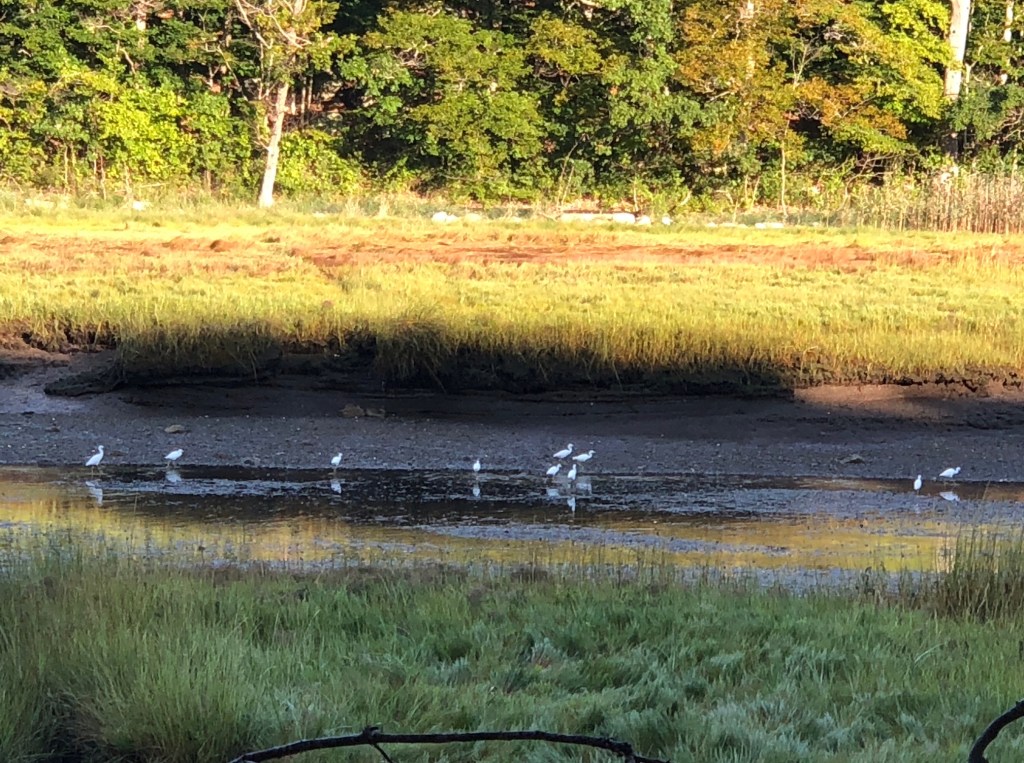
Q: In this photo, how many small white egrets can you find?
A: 10